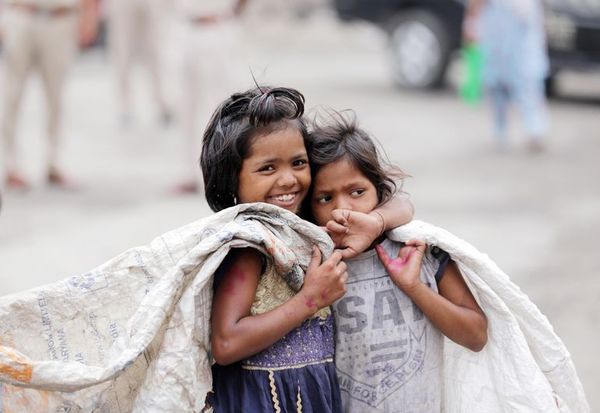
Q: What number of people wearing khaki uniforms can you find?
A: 3